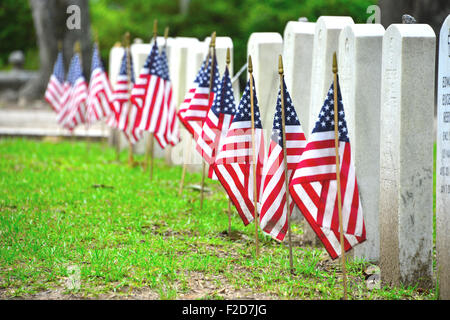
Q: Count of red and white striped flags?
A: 11